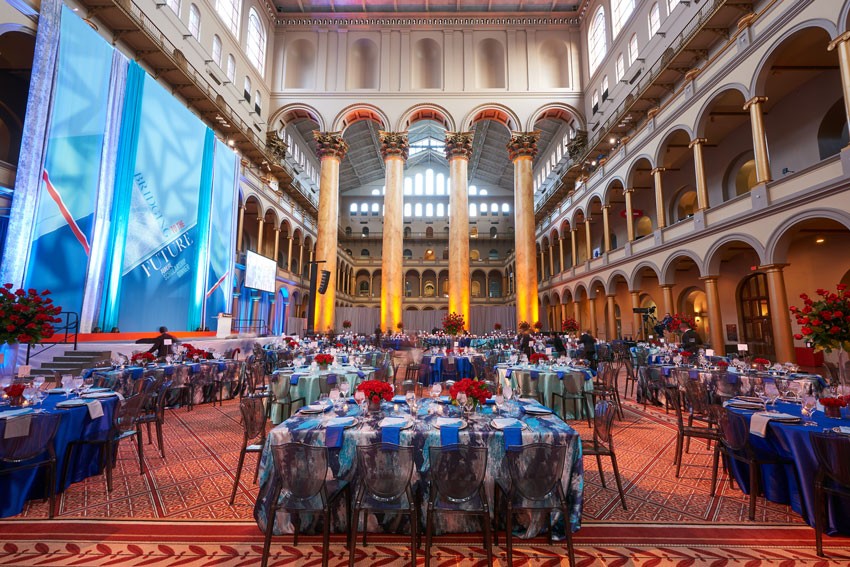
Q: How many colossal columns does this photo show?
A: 4